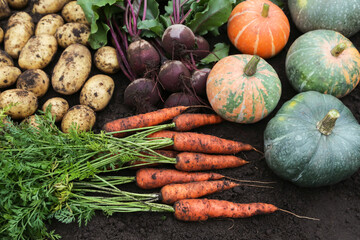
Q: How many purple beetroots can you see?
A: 7